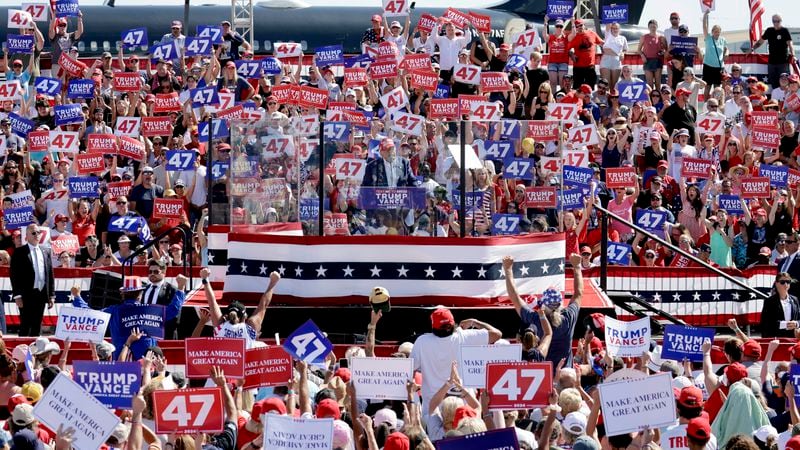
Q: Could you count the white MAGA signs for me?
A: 5